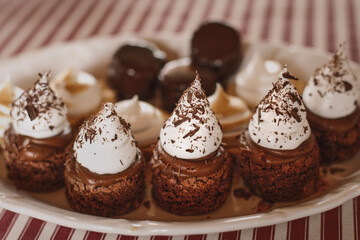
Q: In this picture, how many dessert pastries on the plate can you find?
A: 13